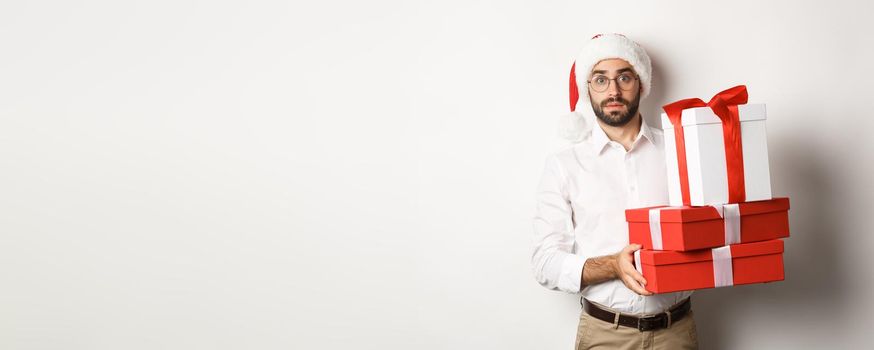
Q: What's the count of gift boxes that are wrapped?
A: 3